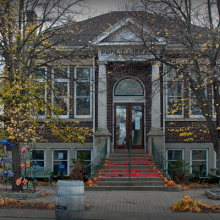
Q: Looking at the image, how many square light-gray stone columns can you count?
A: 2